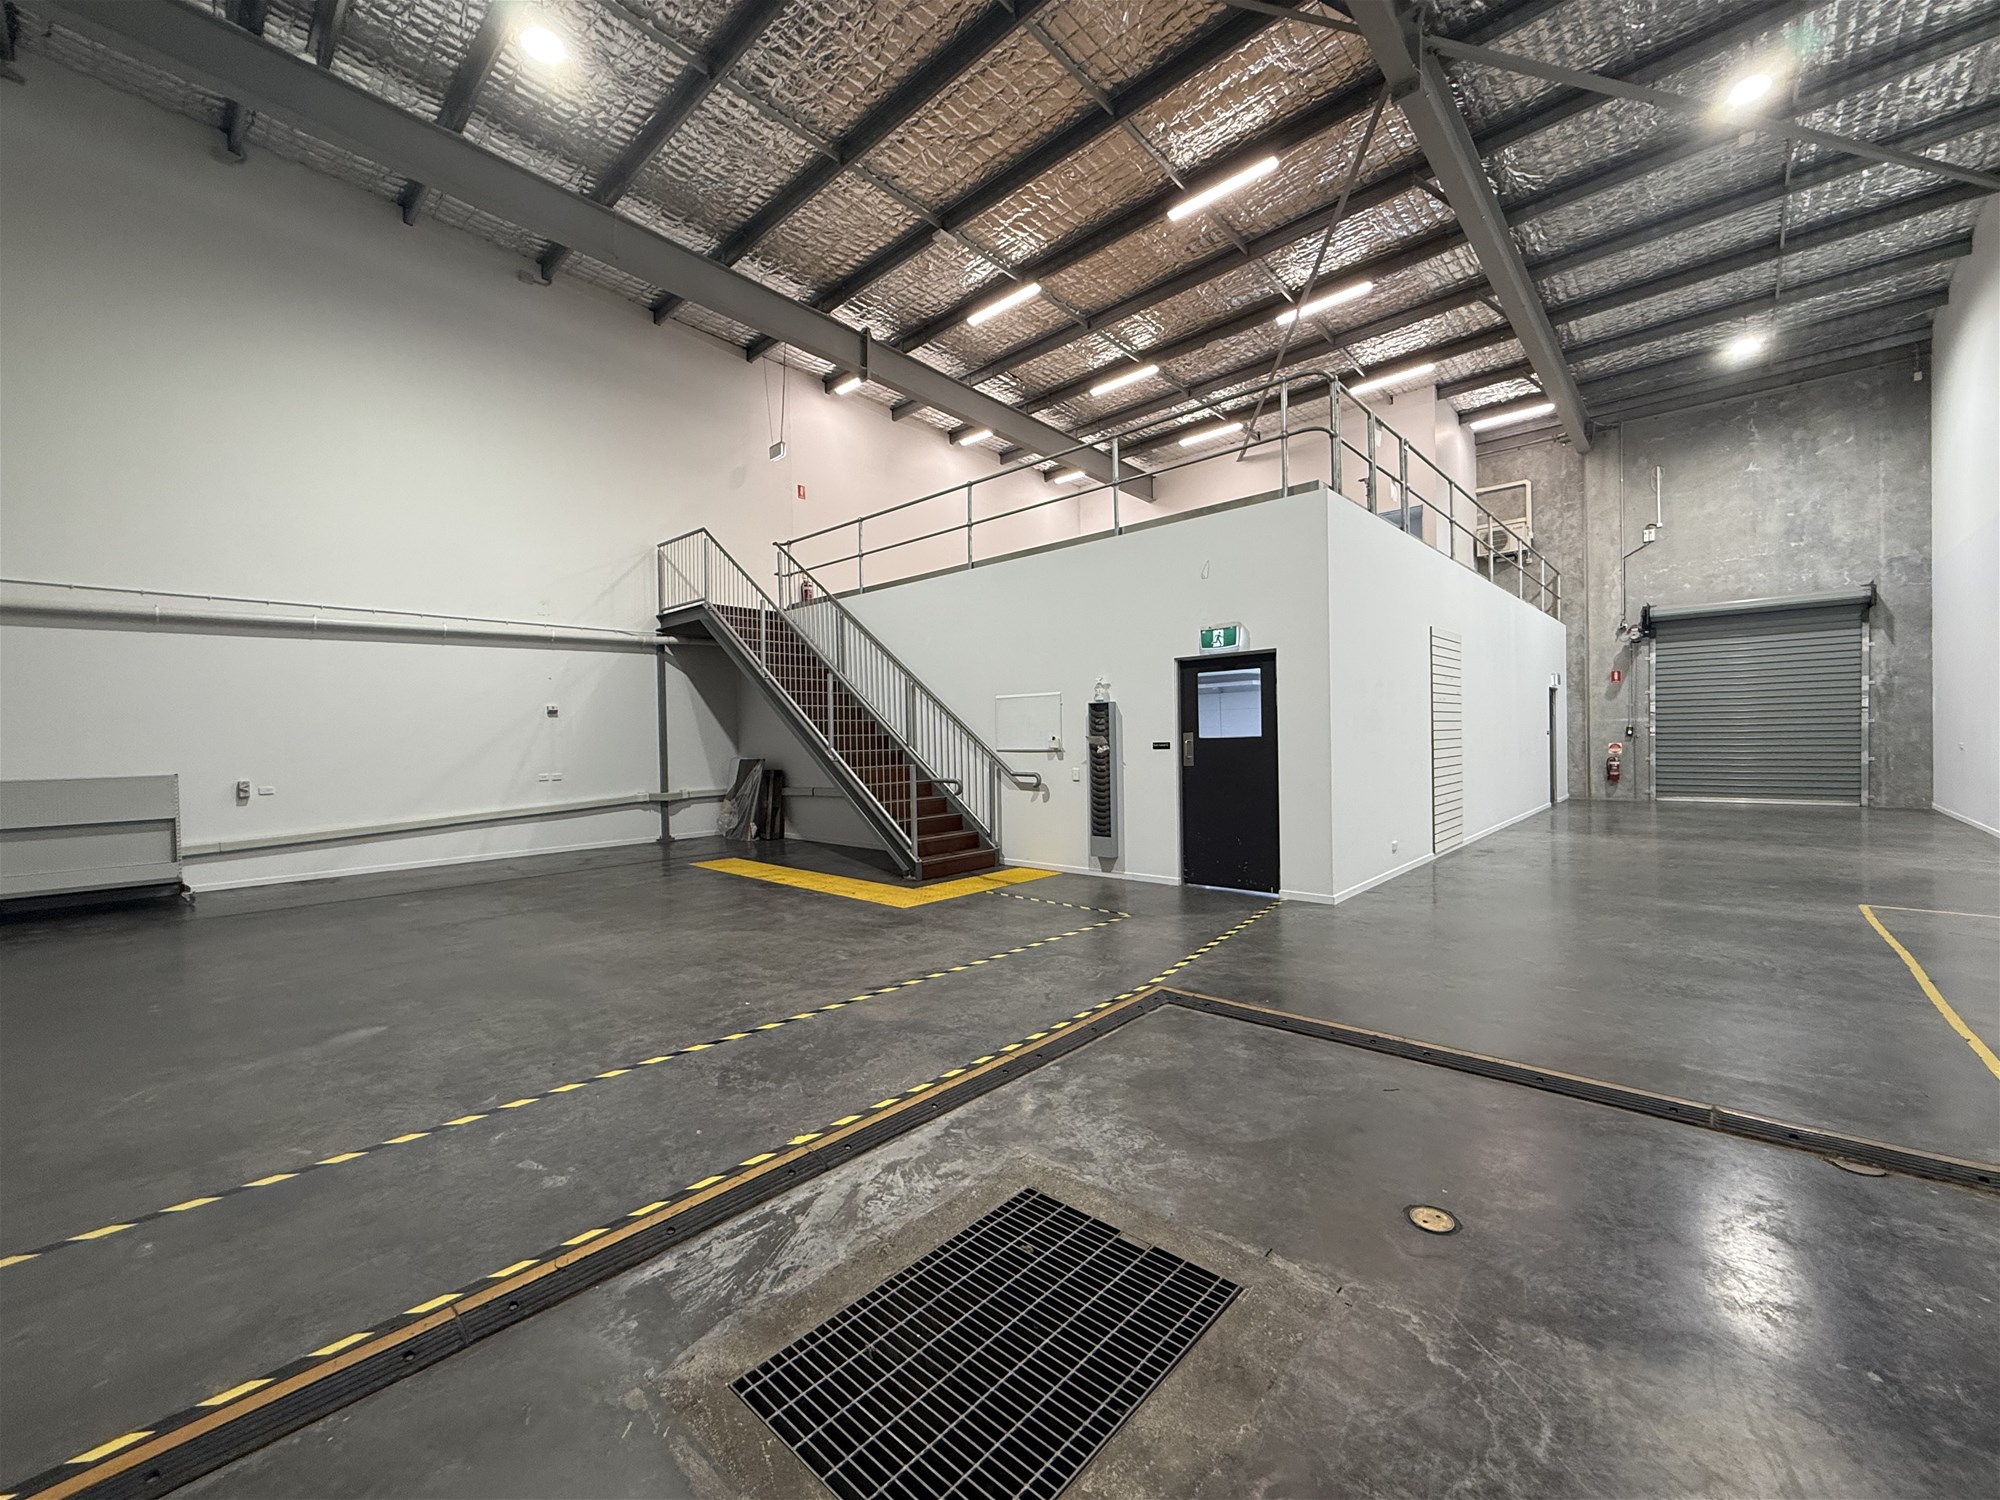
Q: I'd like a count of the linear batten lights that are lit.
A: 10